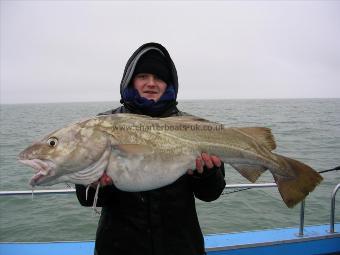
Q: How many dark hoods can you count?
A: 1